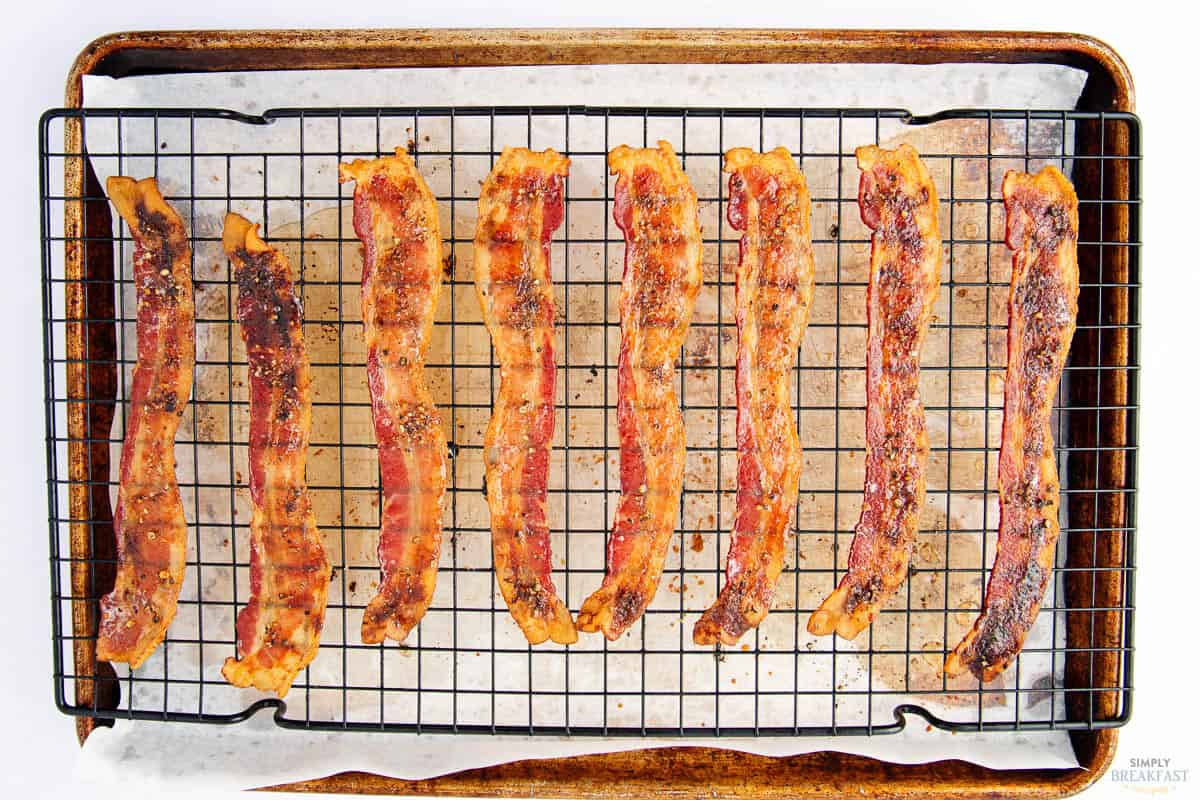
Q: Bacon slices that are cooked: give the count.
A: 8